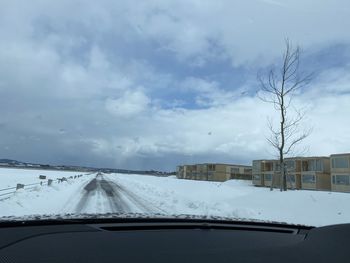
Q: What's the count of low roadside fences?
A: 1